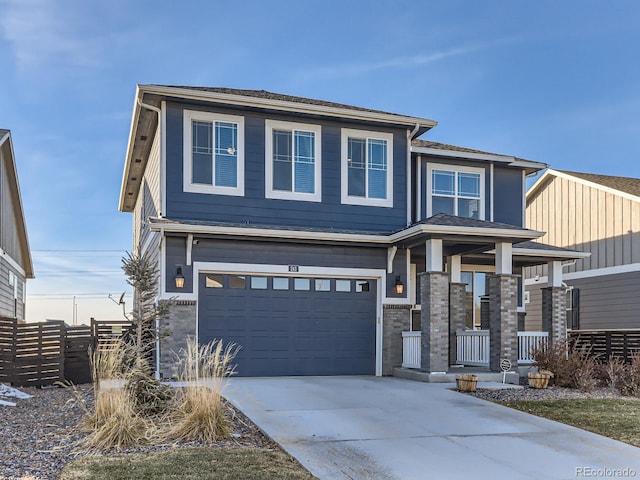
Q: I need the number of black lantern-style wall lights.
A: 2